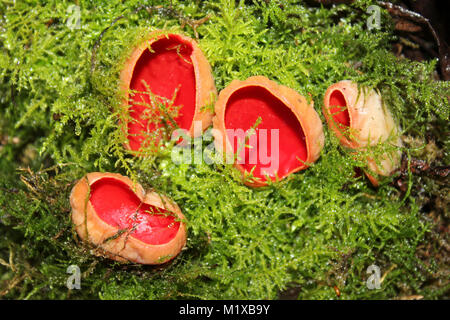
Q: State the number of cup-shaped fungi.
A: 4